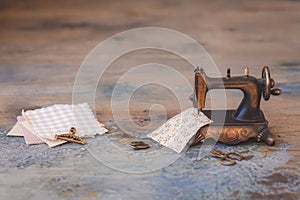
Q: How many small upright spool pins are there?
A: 2